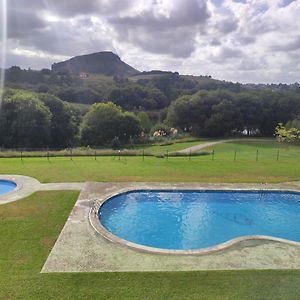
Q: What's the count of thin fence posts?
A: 12